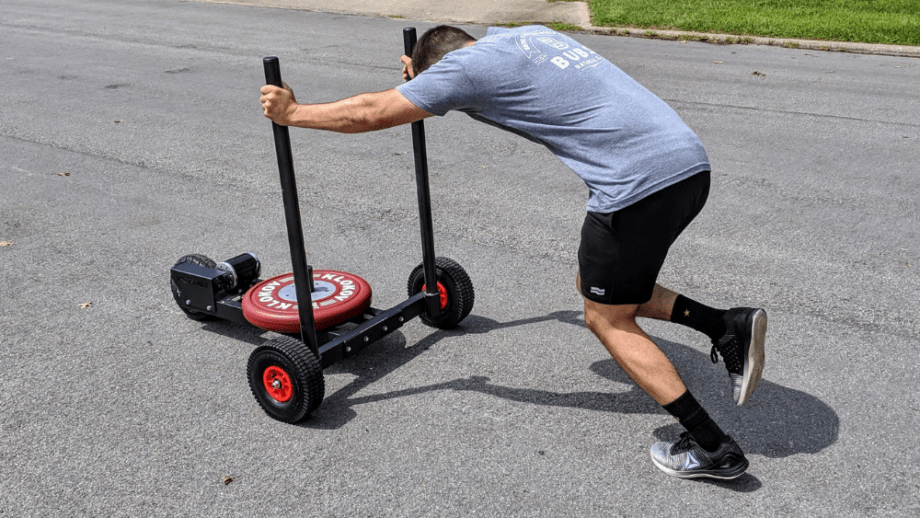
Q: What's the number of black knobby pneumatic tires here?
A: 3